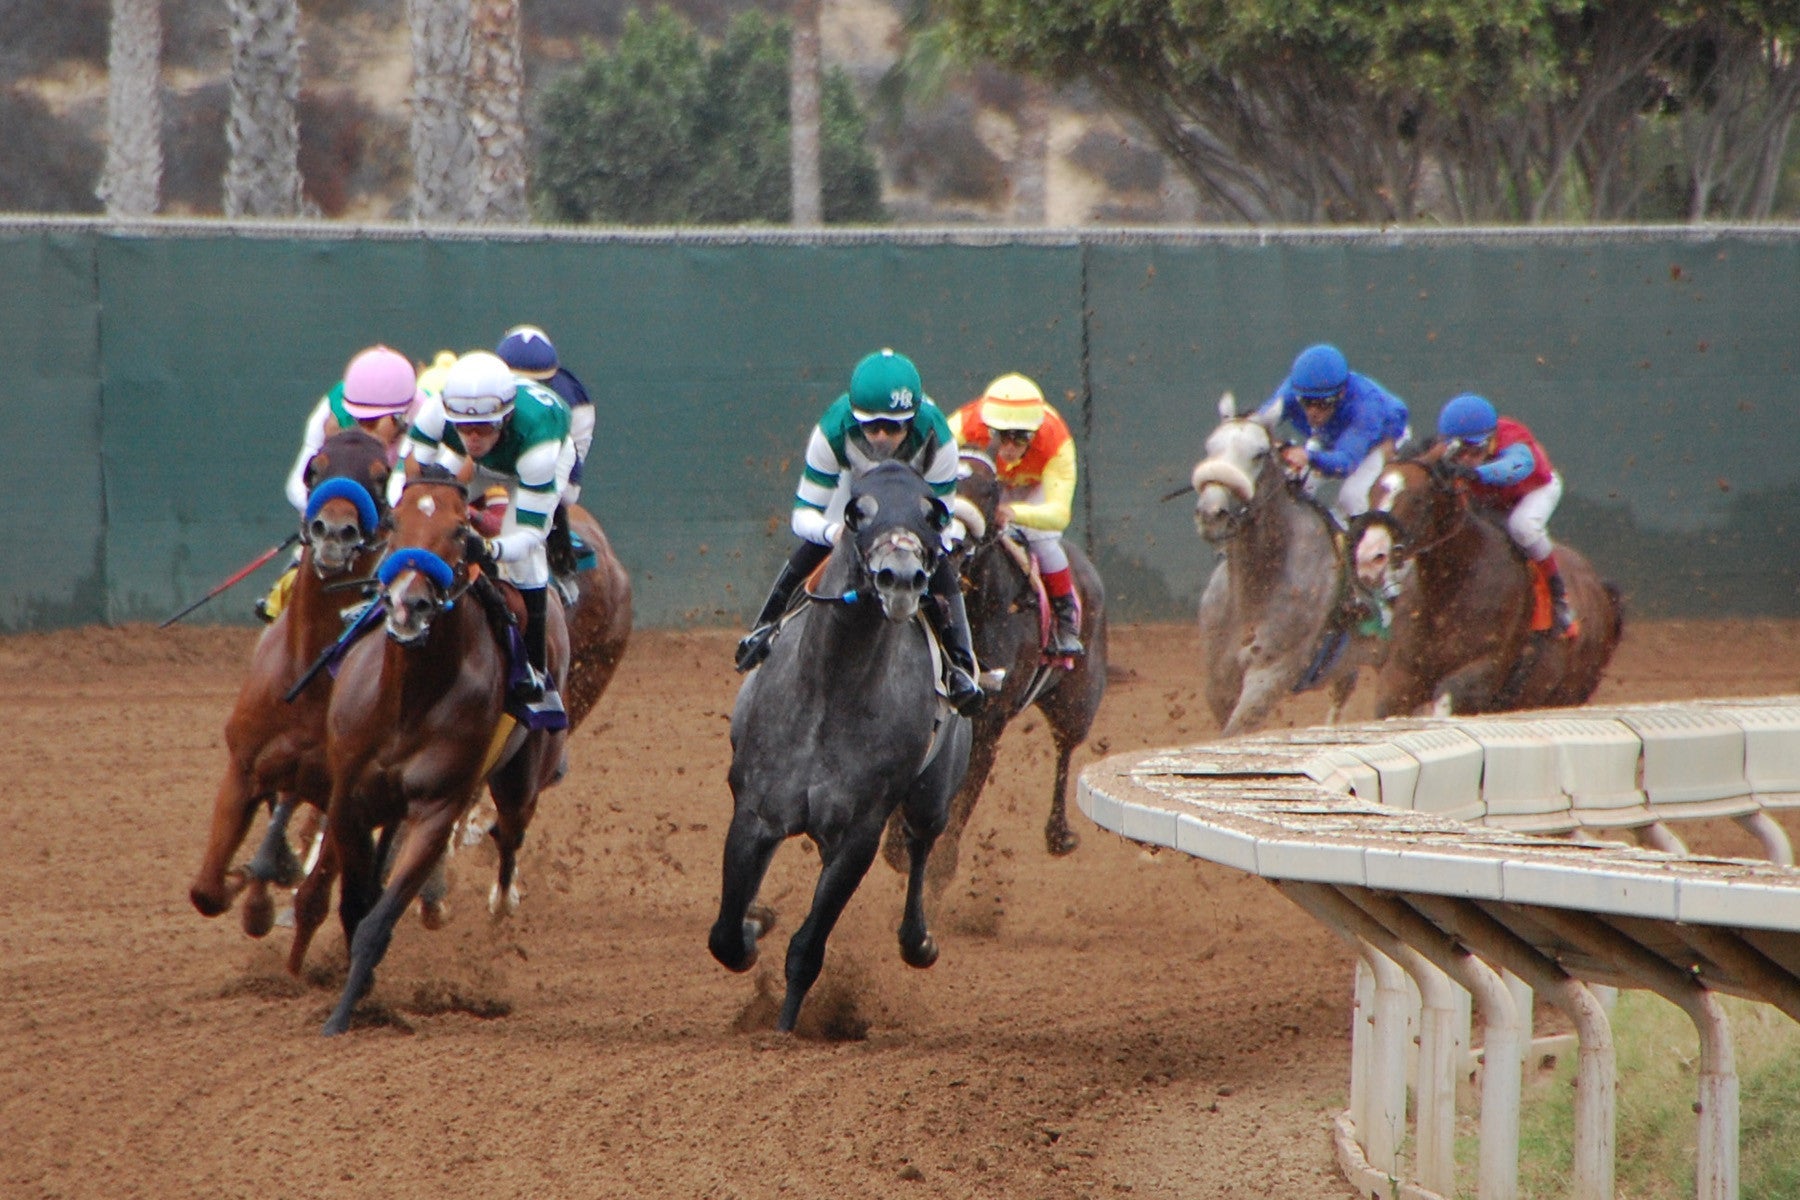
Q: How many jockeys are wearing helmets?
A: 8